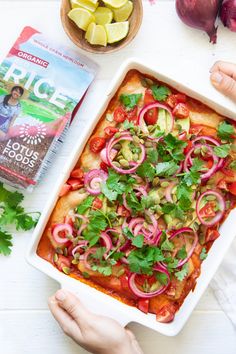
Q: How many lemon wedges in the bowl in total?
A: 7